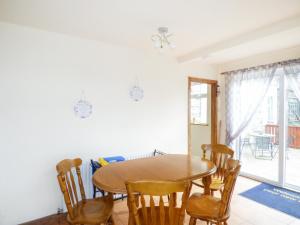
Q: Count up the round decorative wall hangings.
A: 2